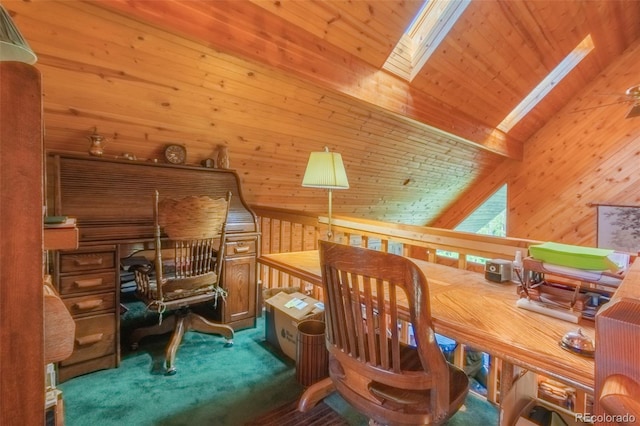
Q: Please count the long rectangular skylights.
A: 2